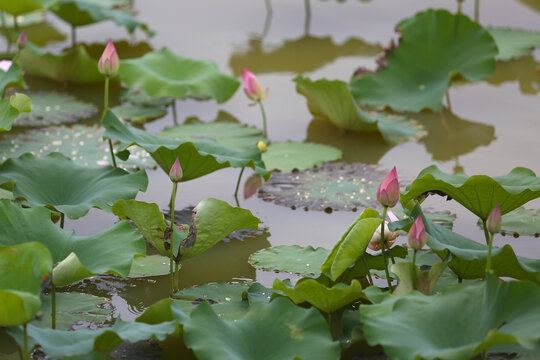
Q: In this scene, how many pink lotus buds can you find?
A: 7